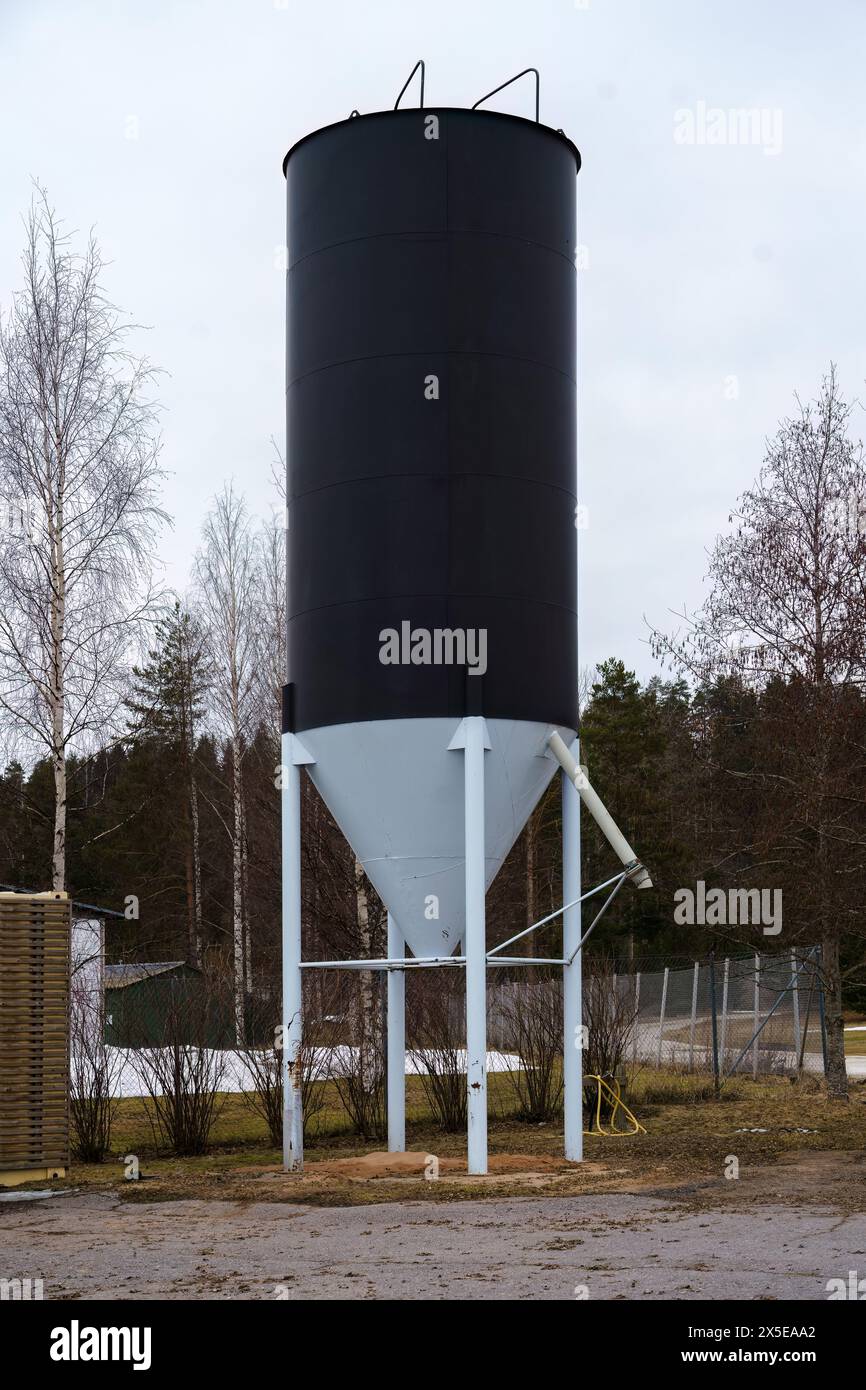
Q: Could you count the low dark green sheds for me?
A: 1